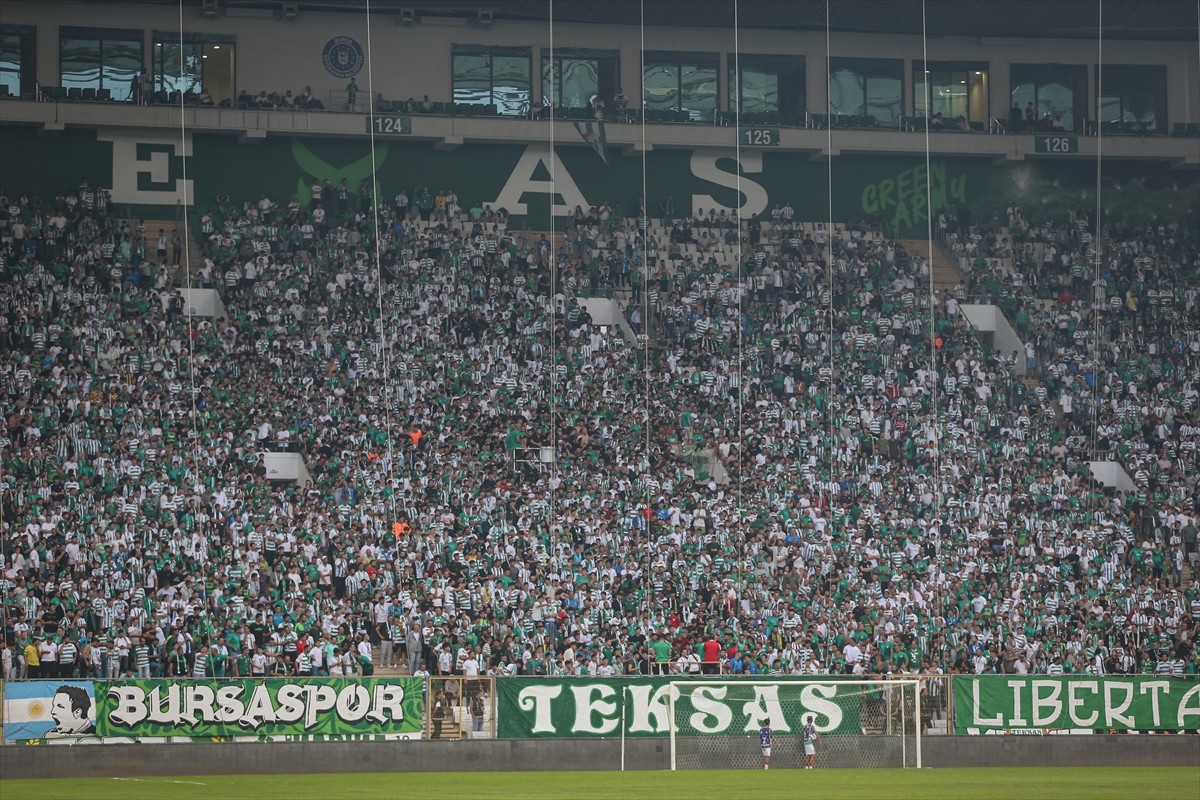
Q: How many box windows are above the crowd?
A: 11